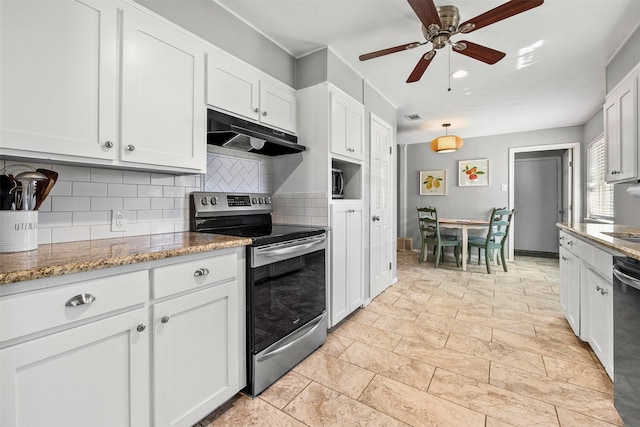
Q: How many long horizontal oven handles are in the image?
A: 2